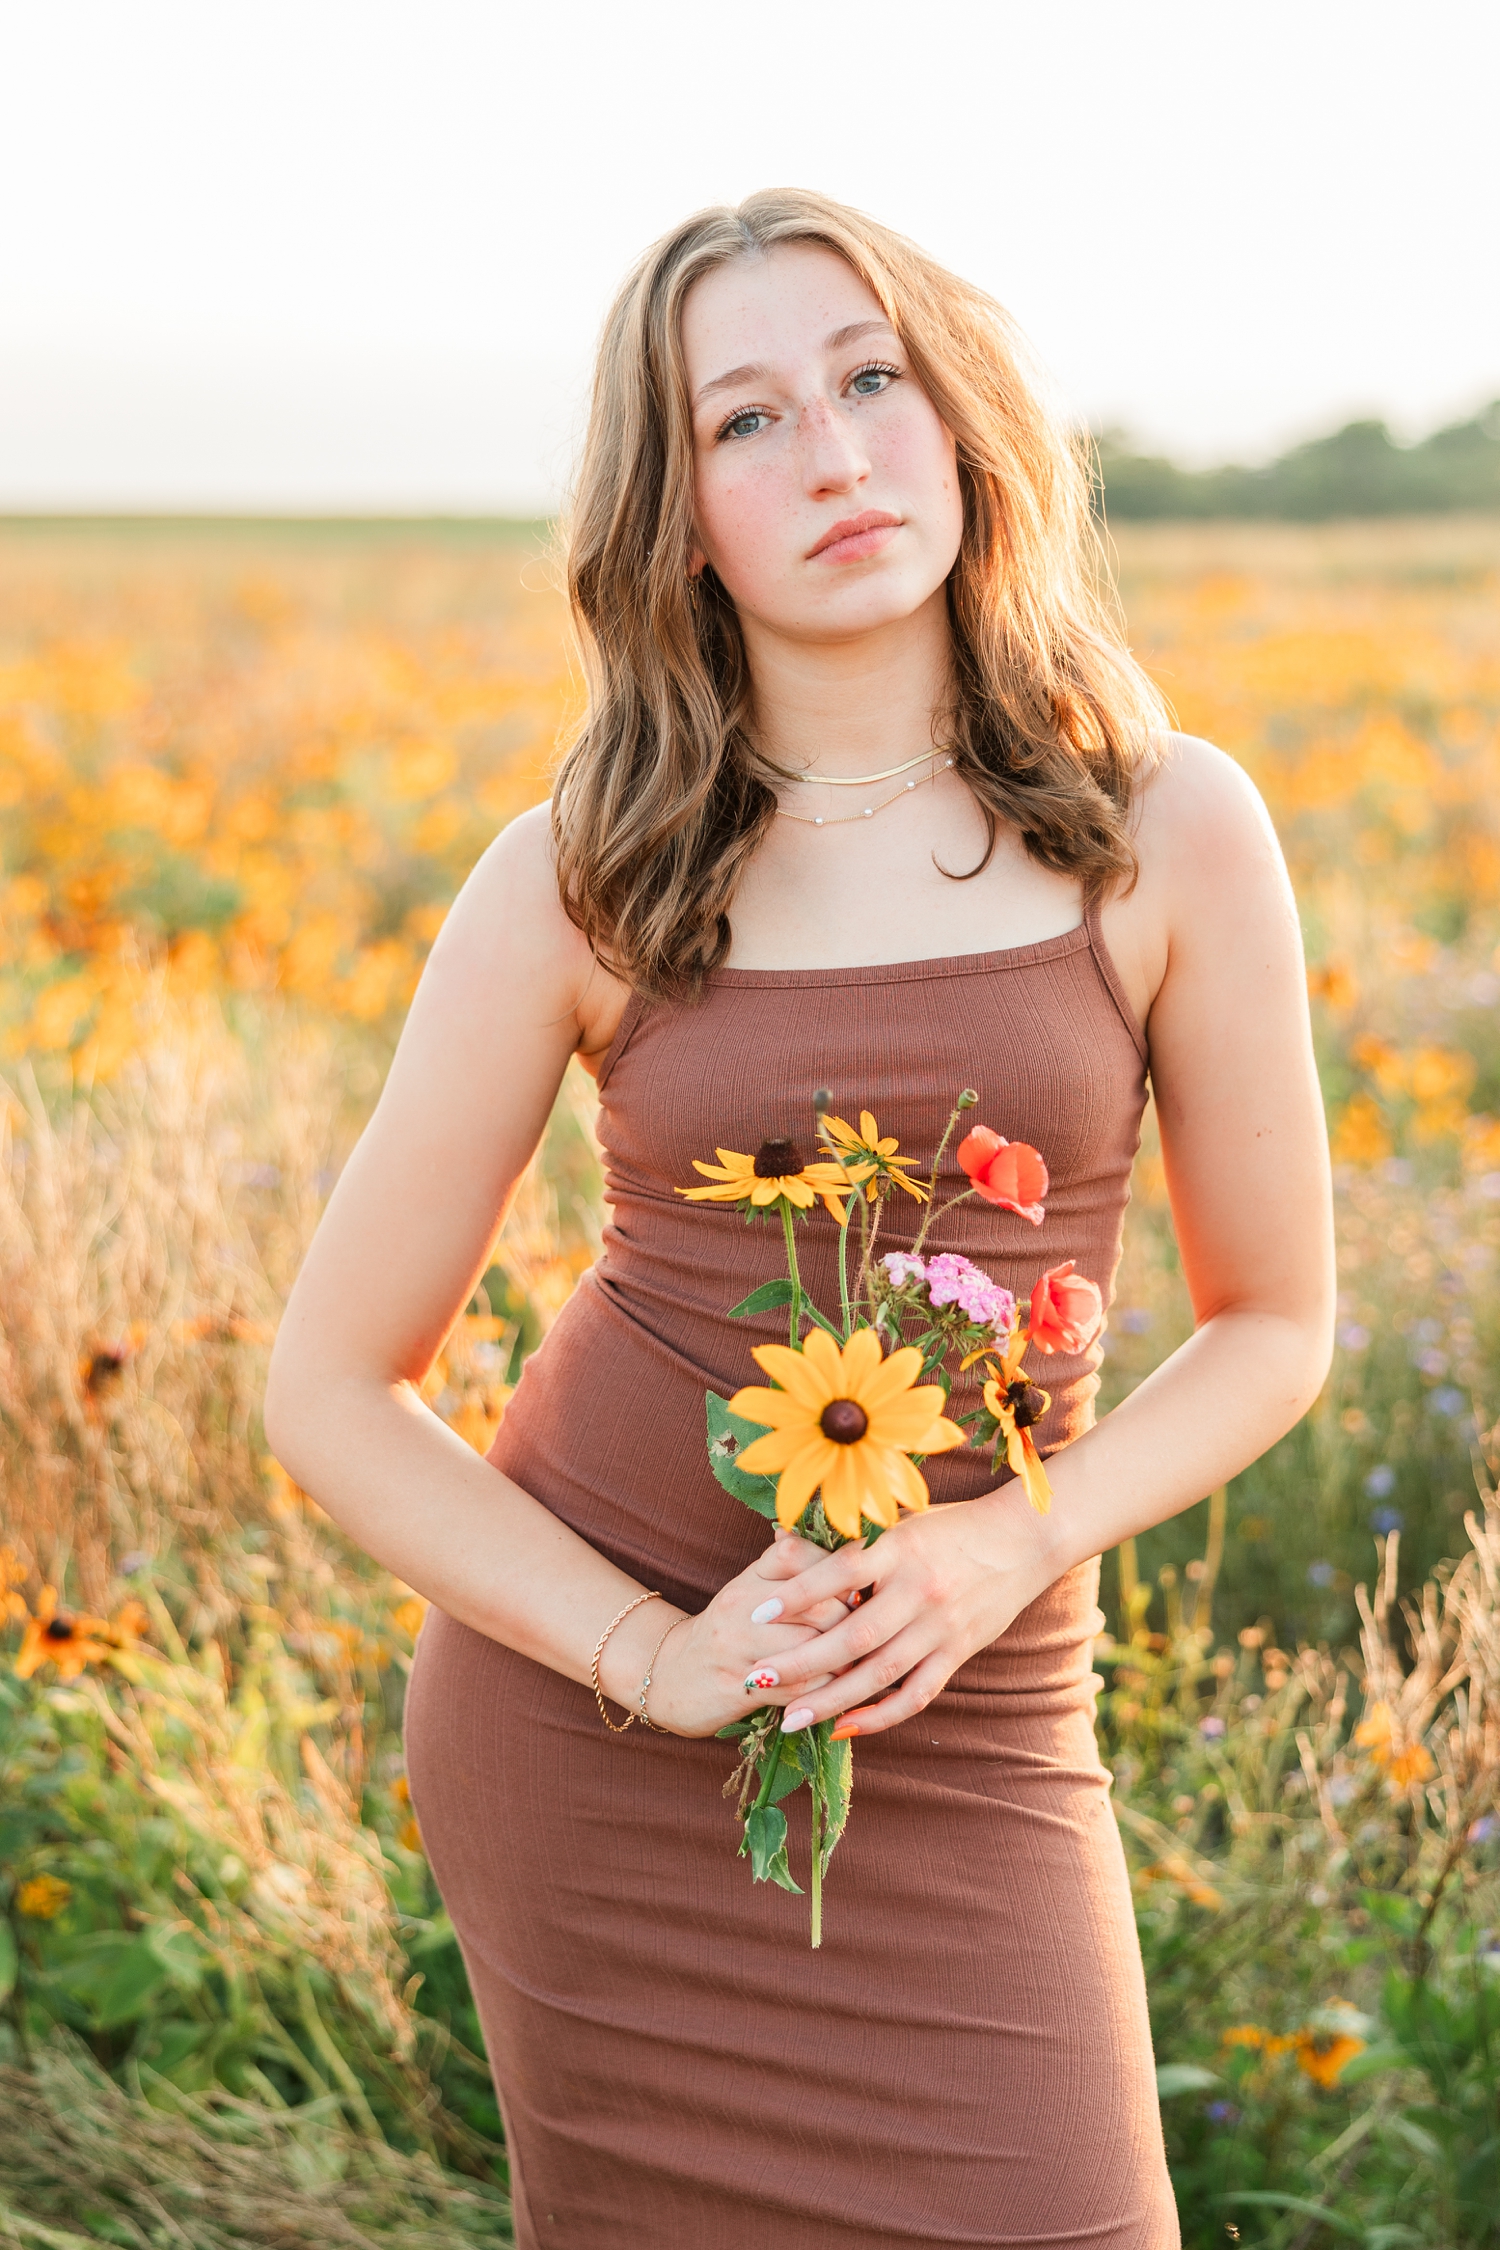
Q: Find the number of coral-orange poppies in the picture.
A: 2